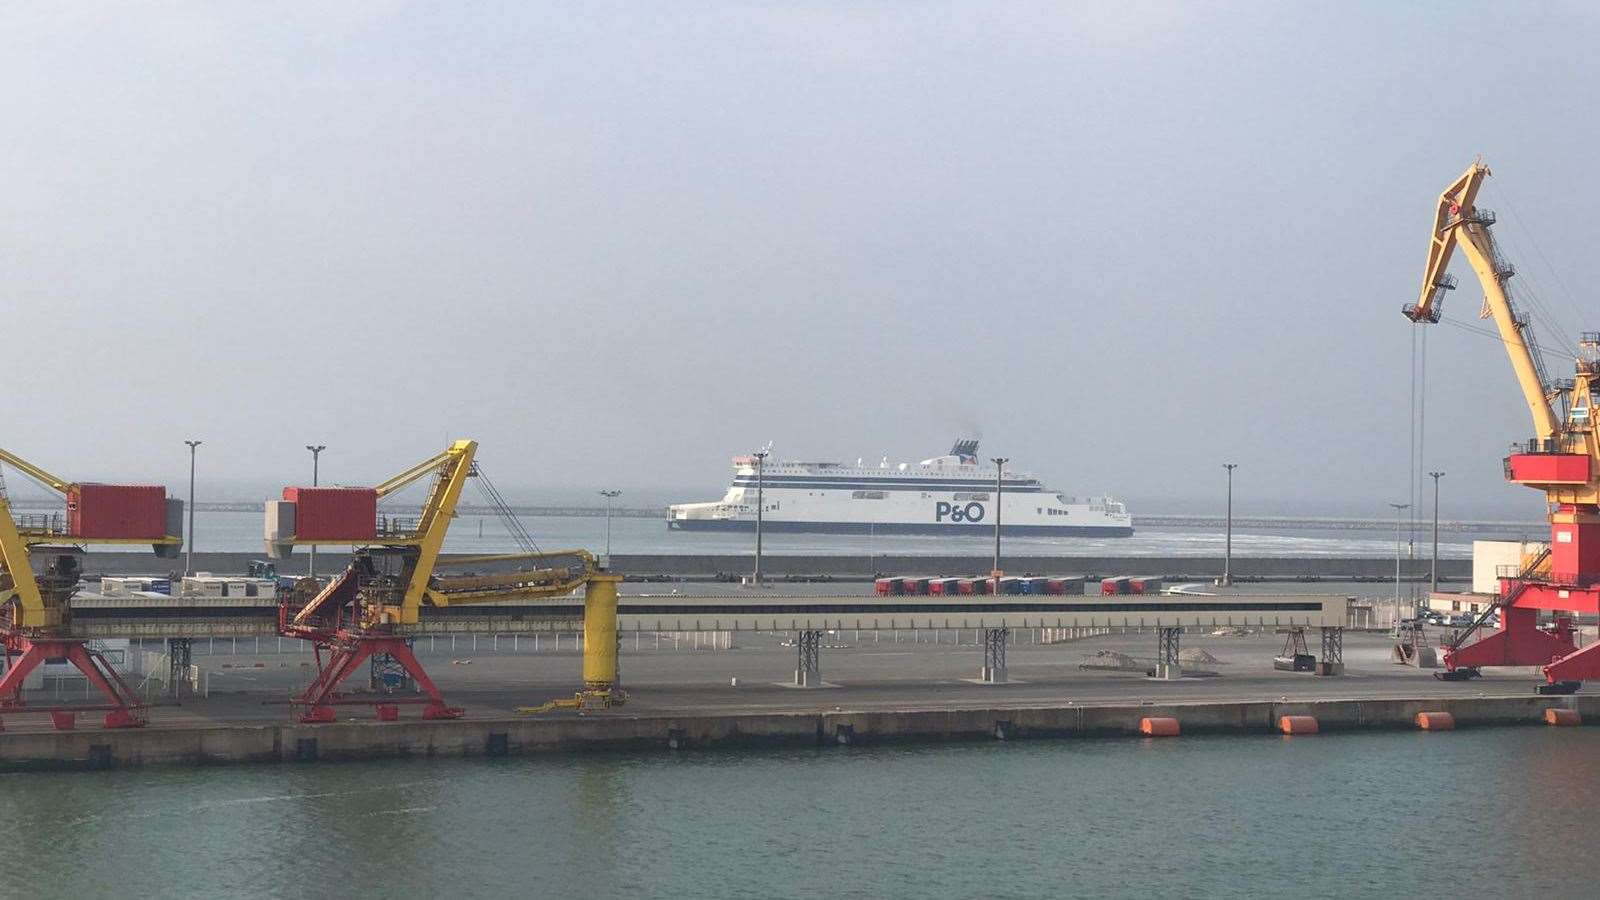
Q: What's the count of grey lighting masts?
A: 8